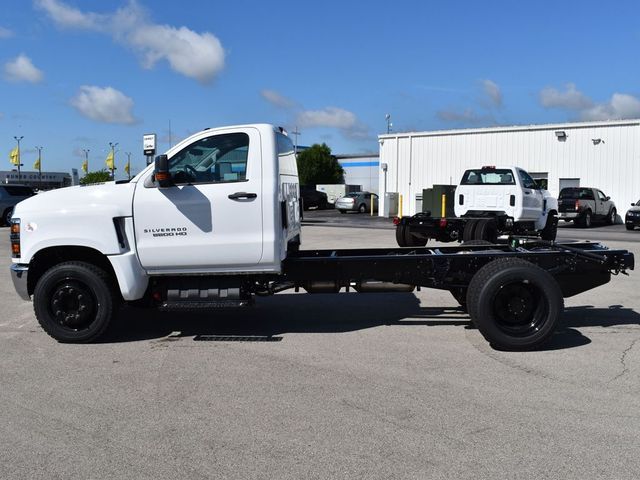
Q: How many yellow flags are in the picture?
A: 5